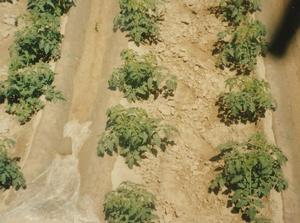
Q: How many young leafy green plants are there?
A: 12